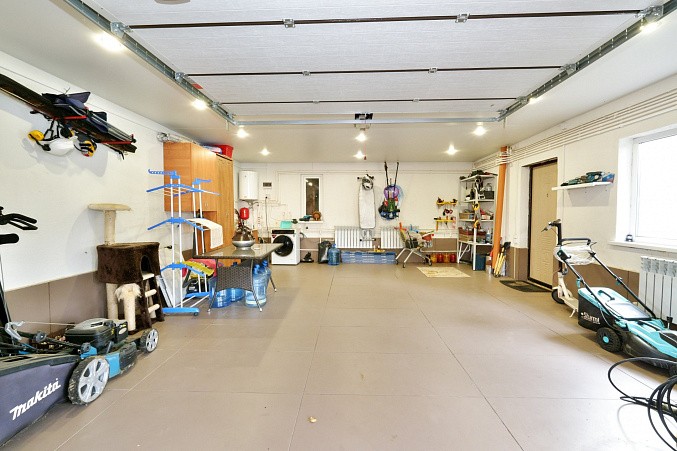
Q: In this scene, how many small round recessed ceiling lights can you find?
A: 10